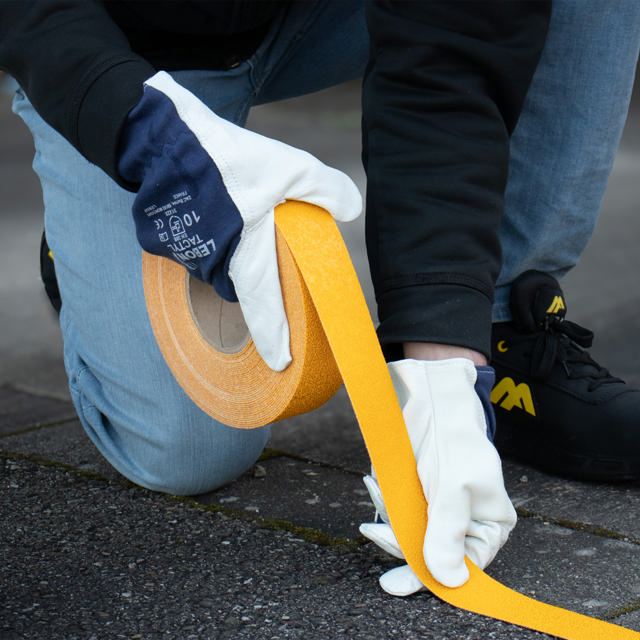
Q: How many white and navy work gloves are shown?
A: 2